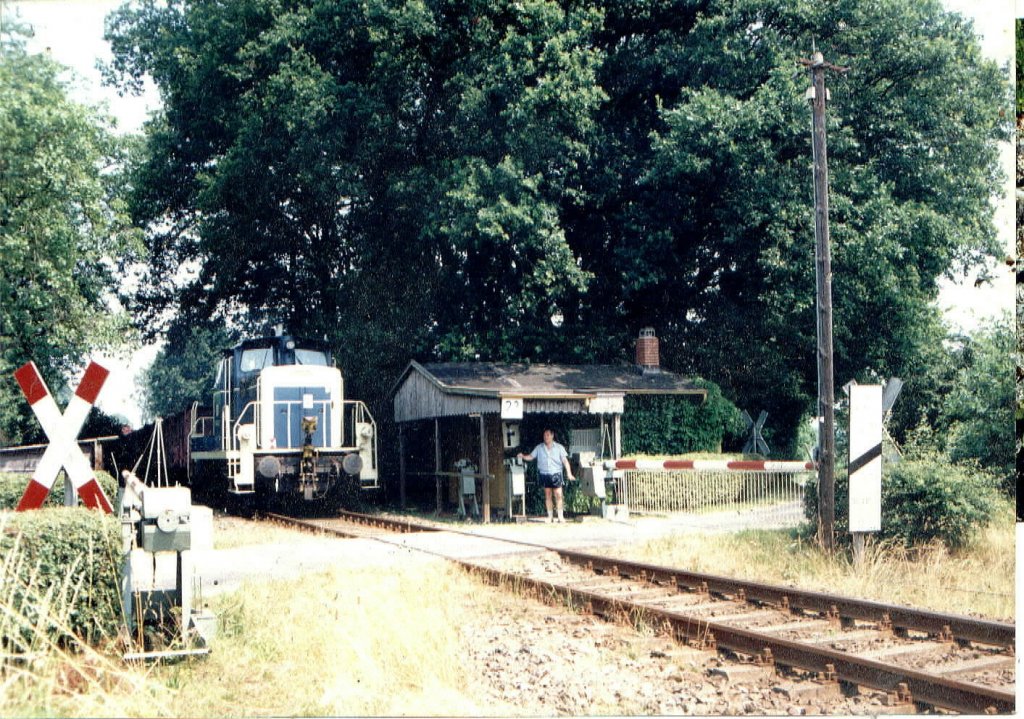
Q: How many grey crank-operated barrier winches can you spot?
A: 2